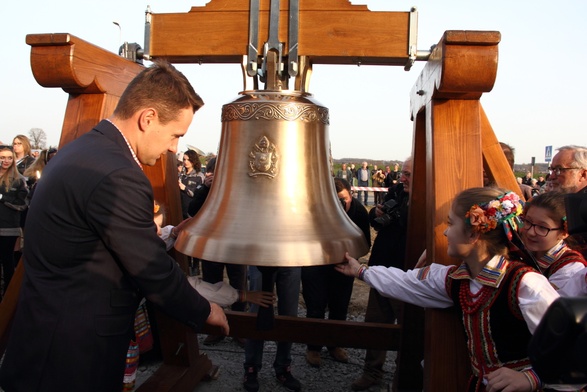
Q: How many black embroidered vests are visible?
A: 2